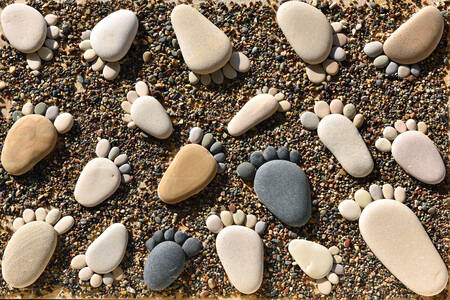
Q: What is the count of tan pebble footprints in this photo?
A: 3